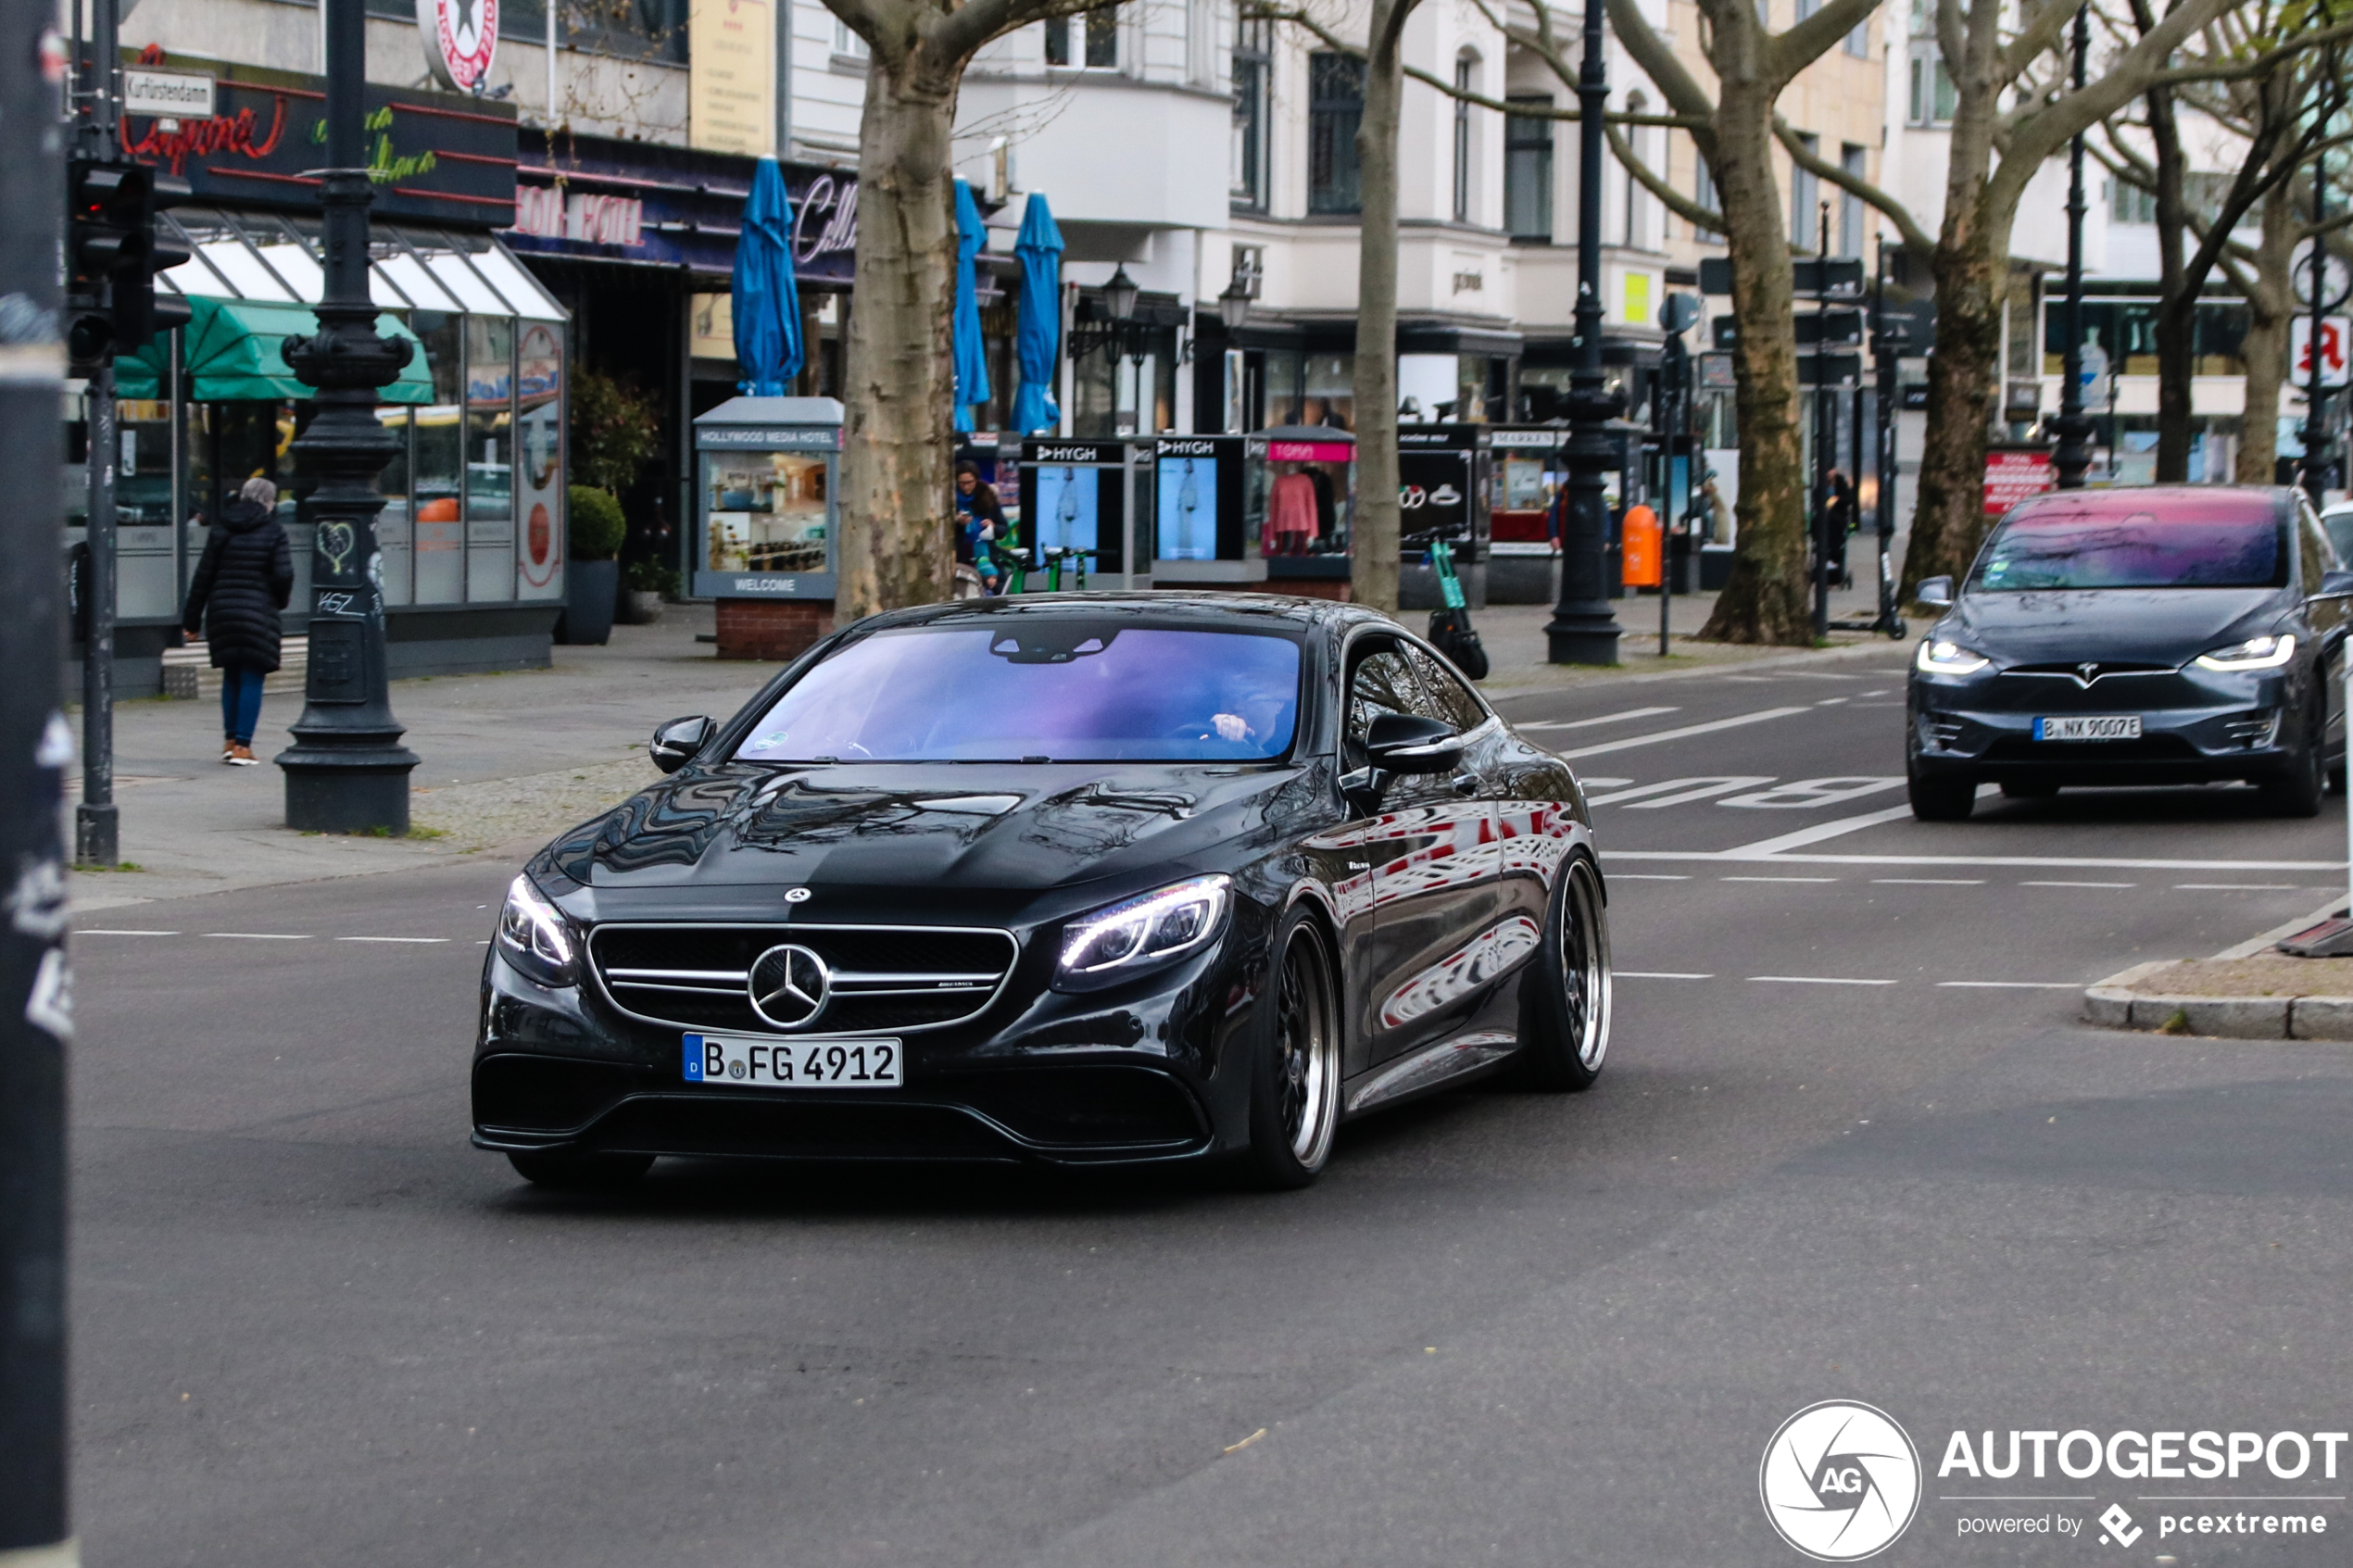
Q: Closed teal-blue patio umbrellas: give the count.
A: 3